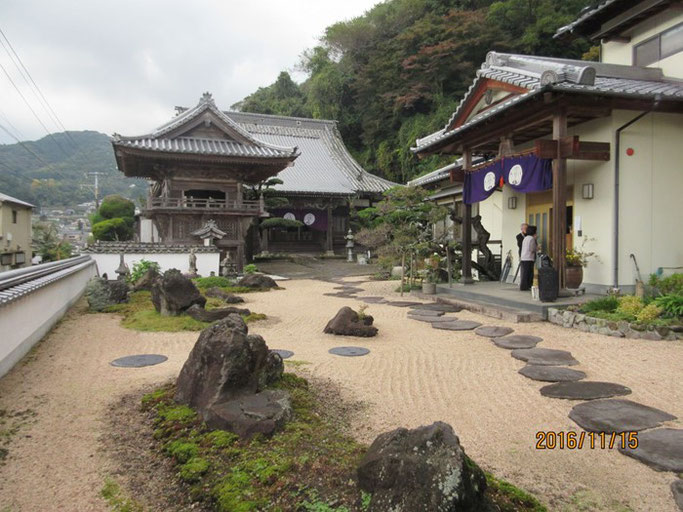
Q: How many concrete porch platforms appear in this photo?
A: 1